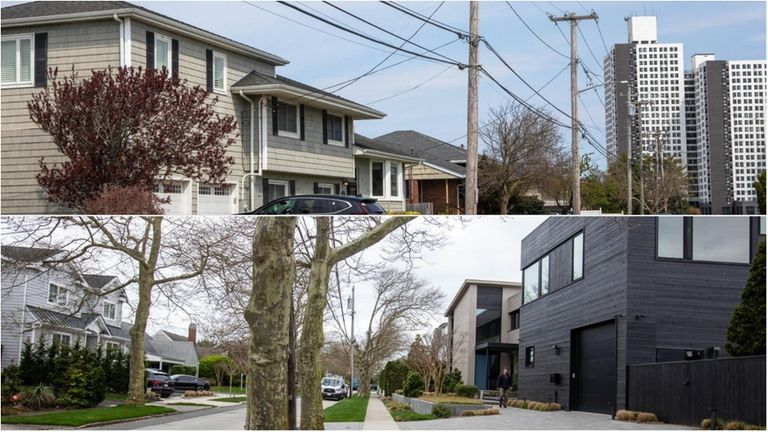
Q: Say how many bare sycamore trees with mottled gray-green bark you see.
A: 3